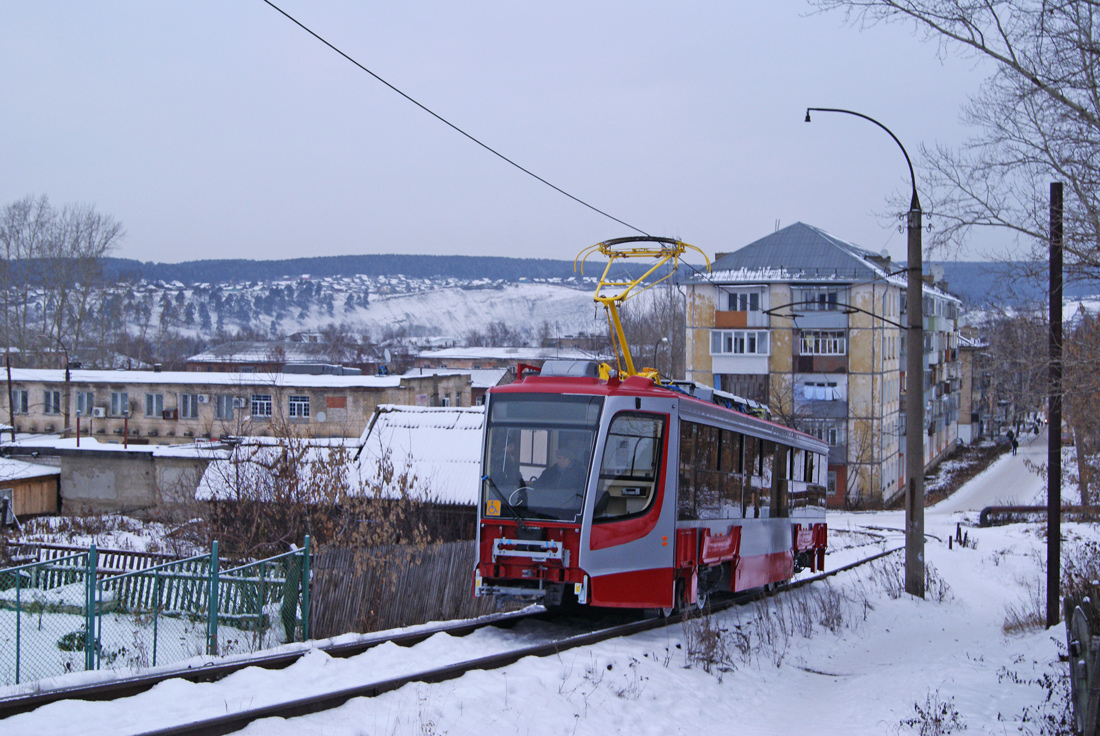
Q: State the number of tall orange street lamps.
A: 0